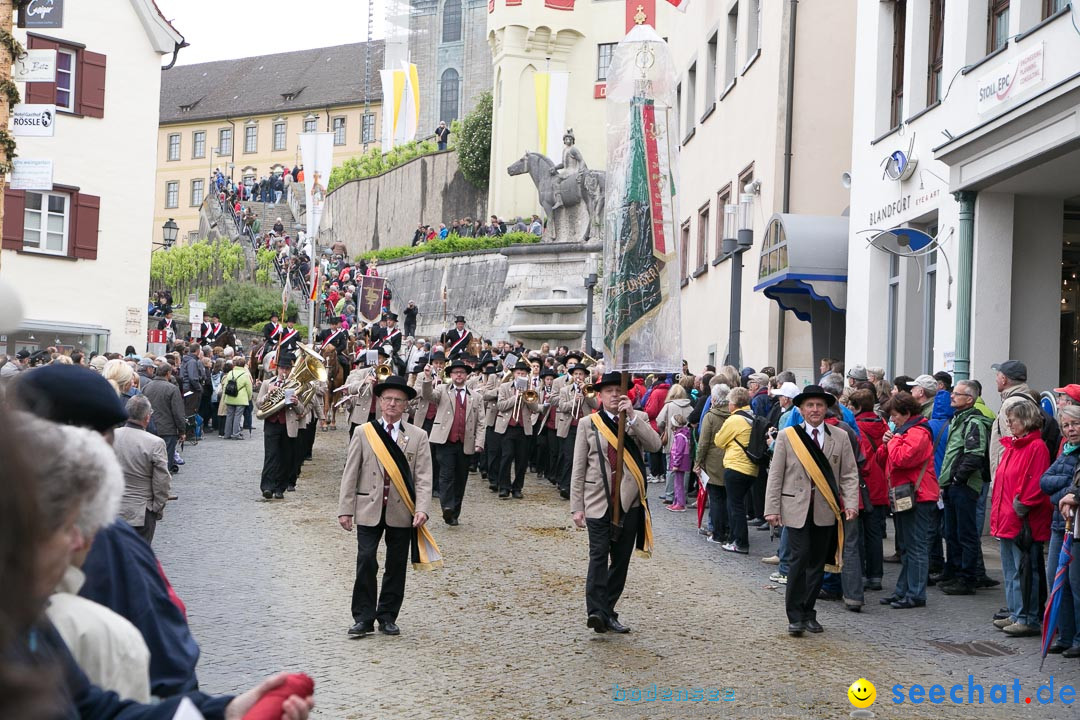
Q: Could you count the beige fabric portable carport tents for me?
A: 0